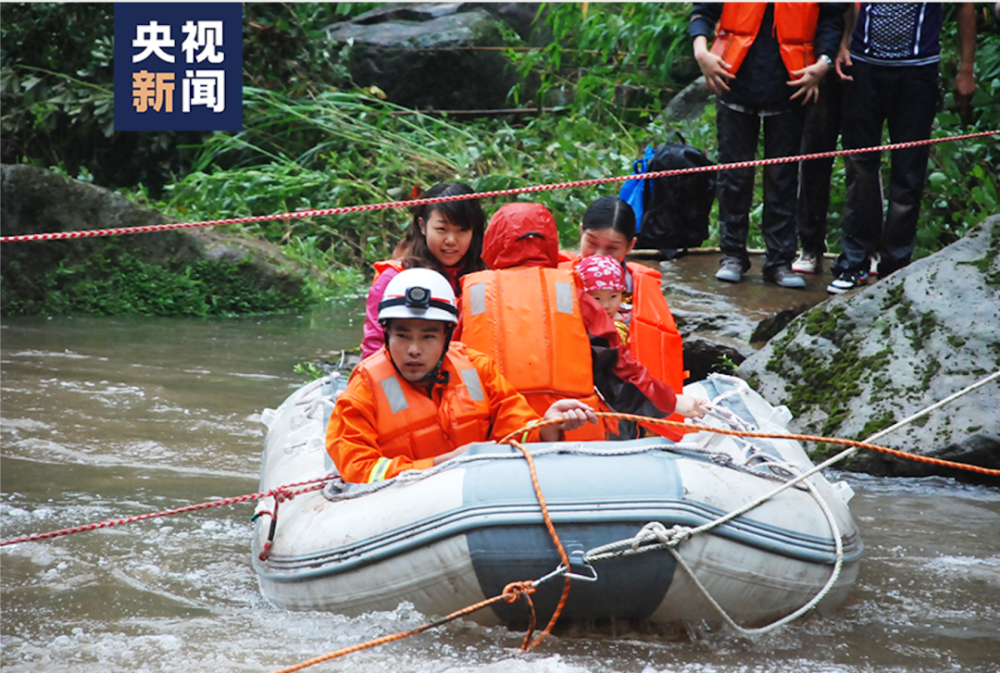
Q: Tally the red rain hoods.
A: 1